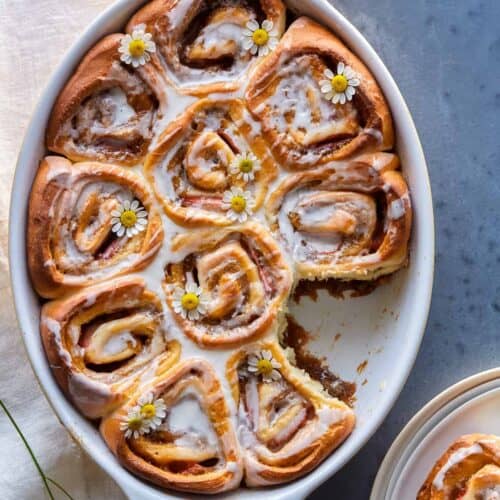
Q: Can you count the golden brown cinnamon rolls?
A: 11